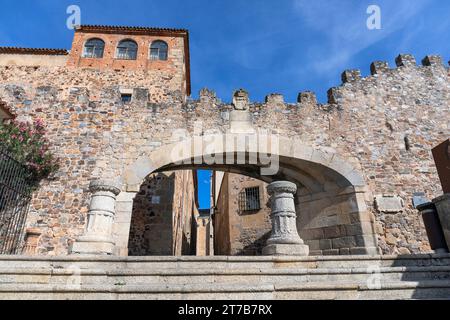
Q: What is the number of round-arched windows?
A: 3